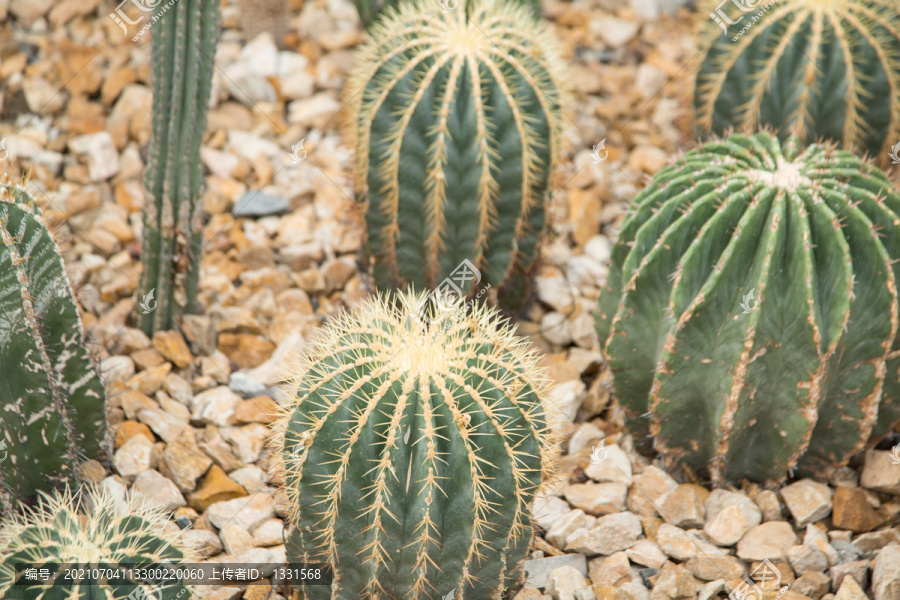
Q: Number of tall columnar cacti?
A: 1